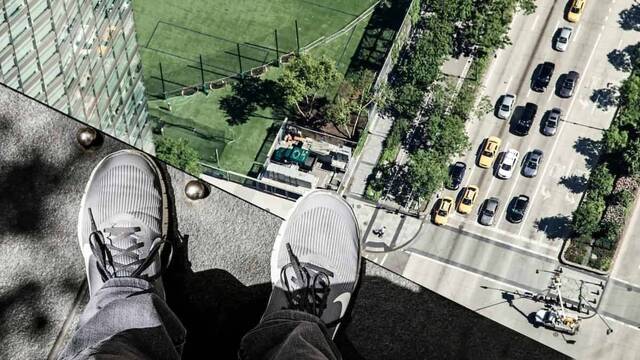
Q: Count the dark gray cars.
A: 4